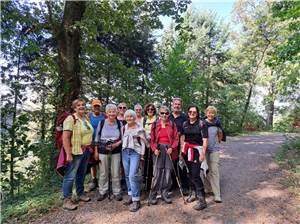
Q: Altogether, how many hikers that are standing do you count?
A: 11